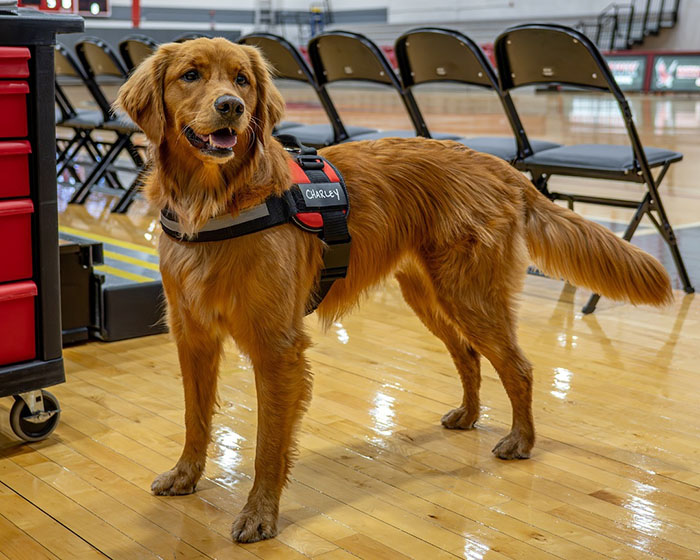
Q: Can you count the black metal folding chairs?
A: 8